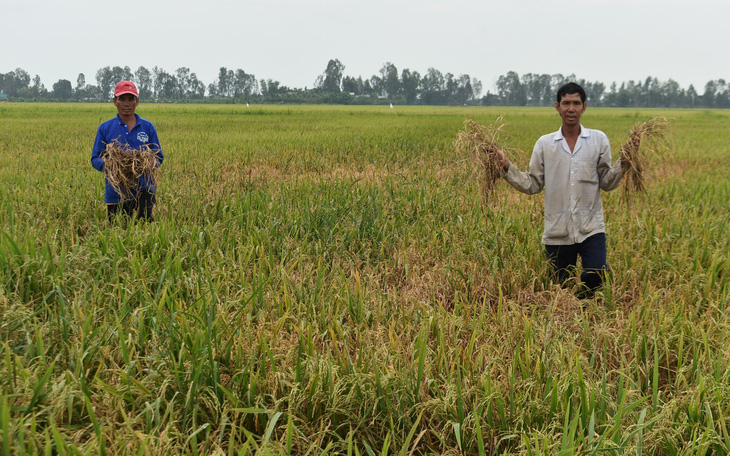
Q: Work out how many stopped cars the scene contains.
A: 0